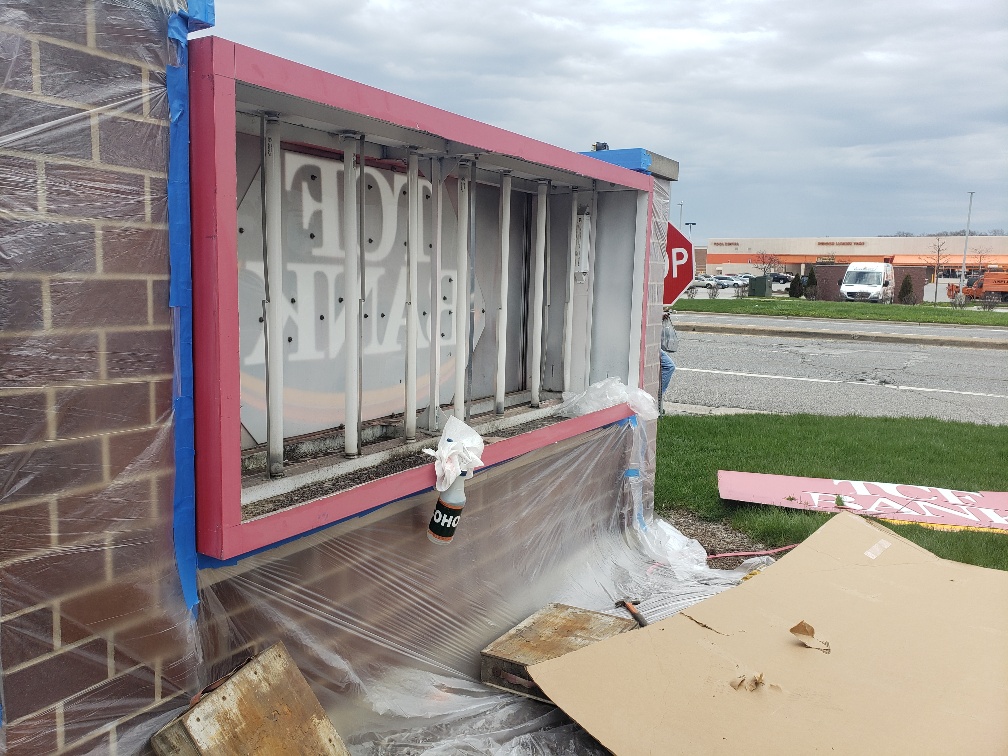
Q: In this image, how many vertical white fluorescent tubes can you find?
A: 7